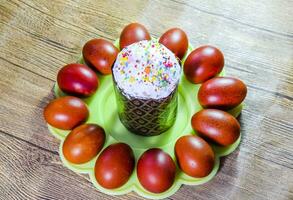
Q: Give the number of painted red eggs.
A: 12